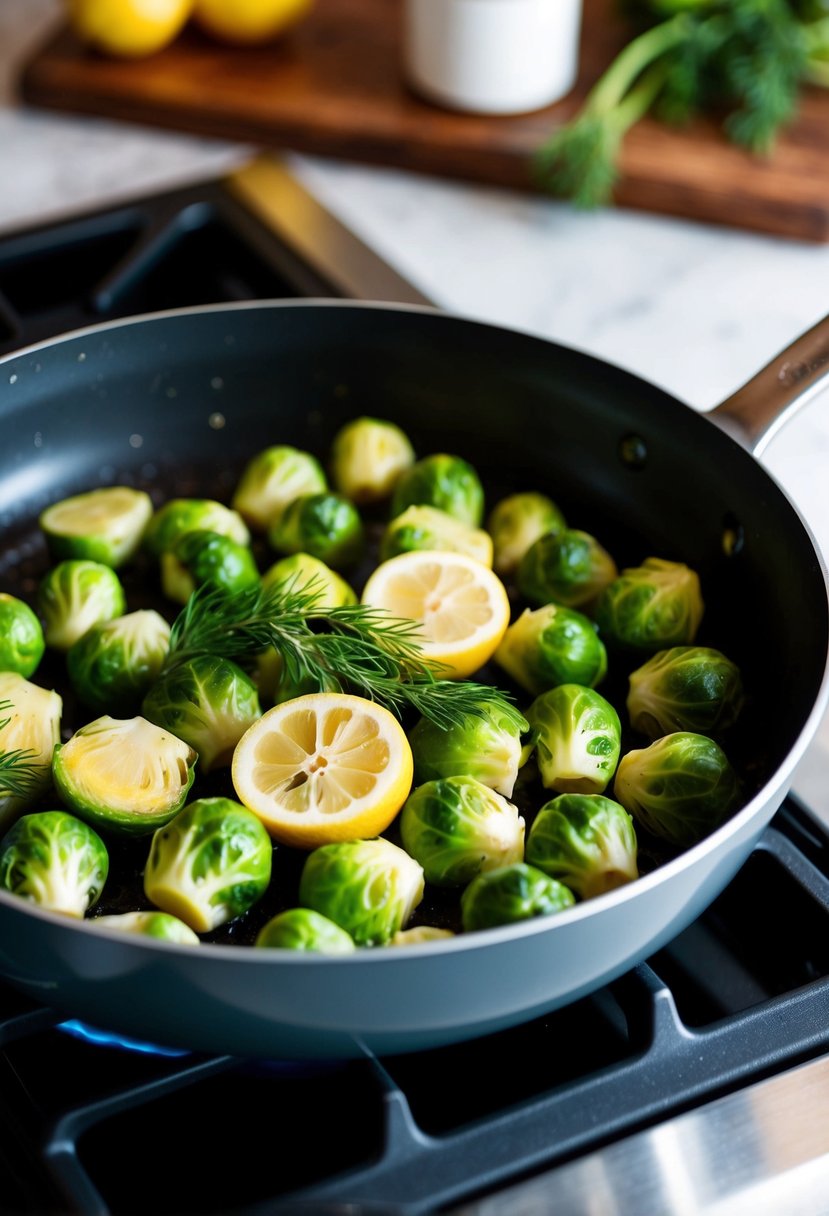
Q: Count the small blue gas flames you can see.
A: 1